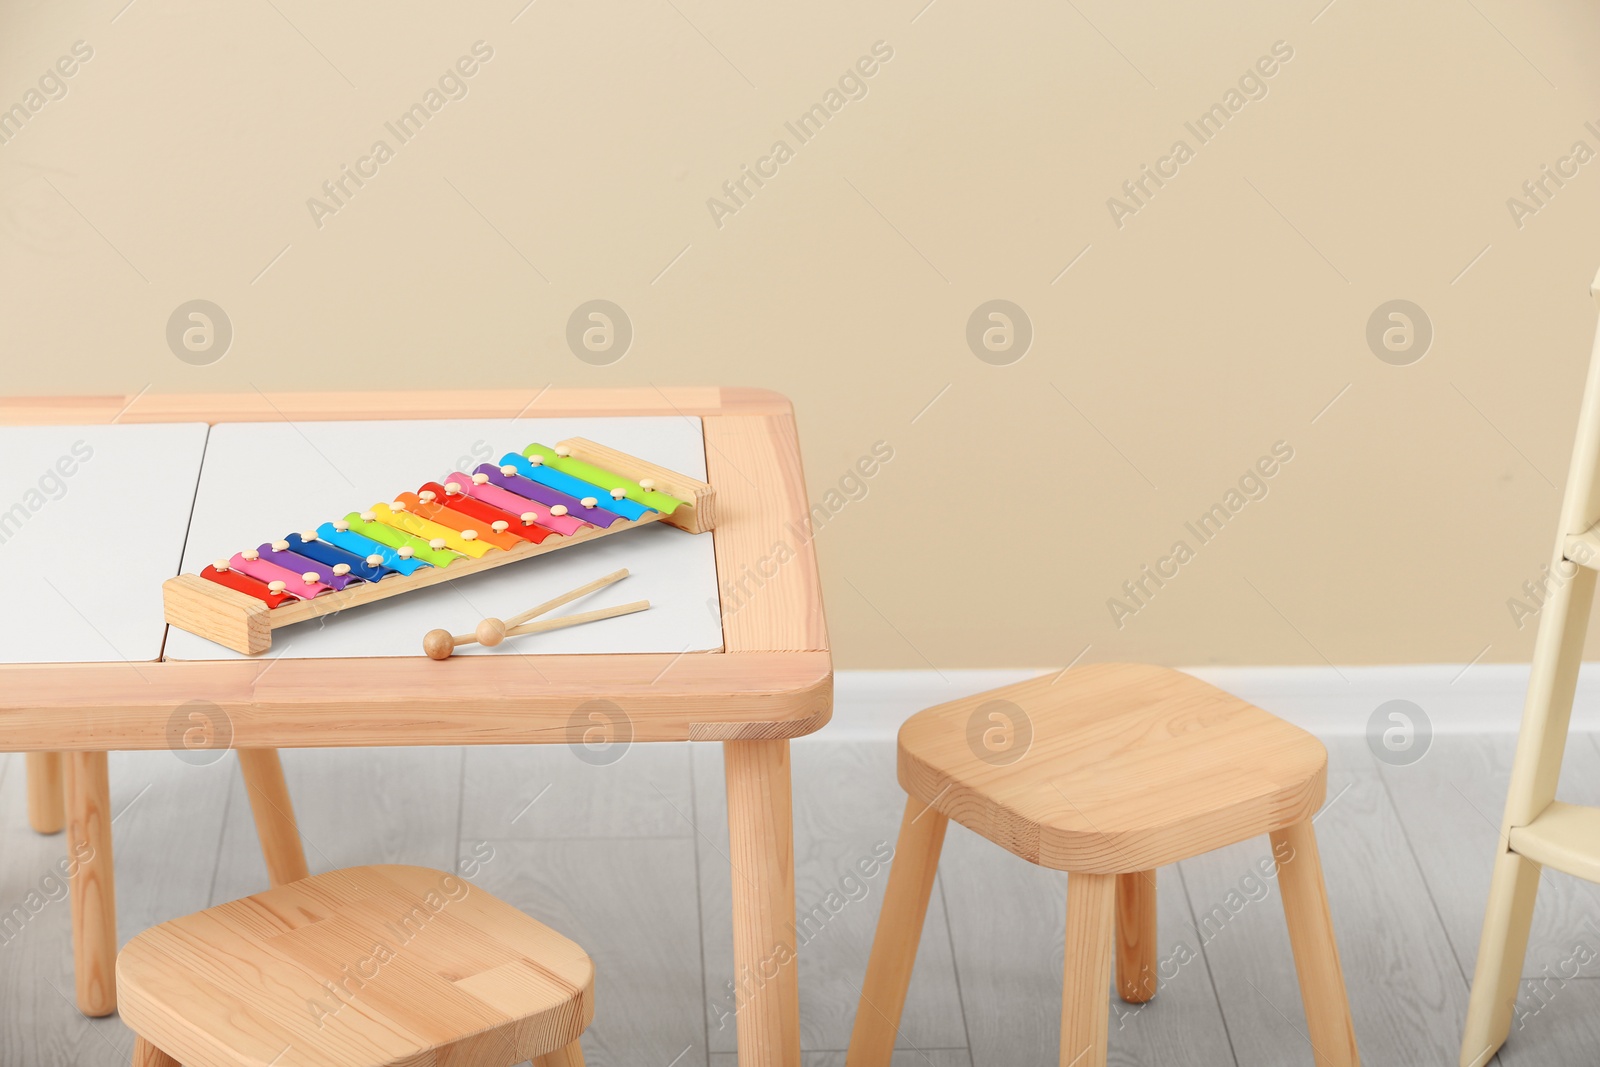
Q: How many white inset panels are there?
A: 2